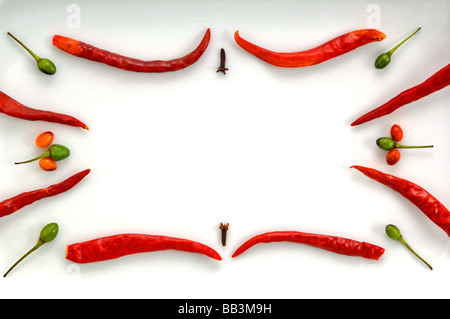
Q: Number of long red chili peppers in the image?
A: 8